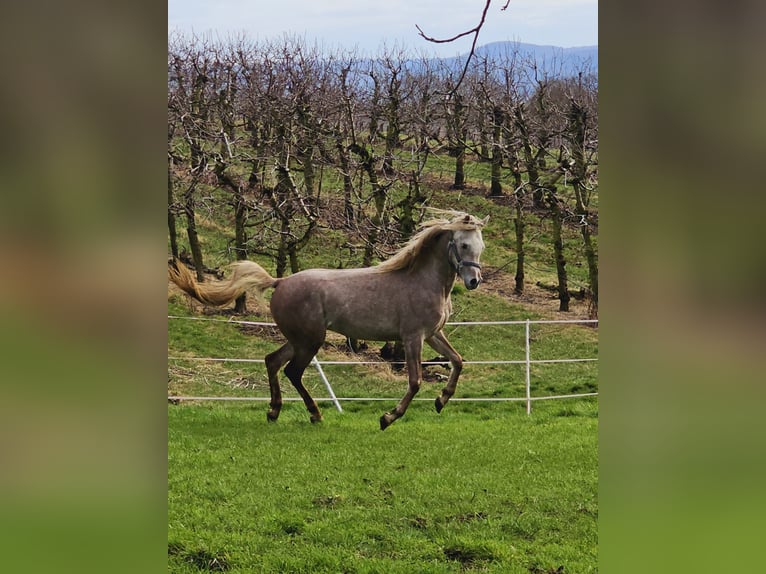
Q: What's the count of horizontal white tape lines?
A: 3